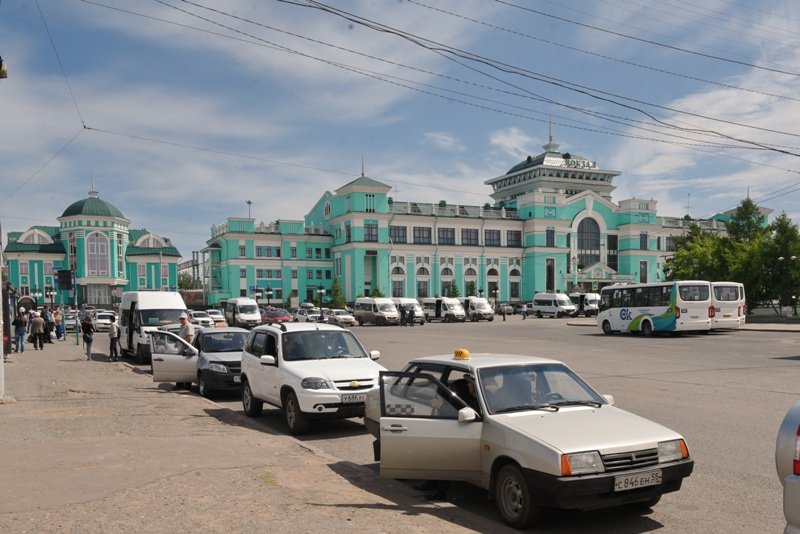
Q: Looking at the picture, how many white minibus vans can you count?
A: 8